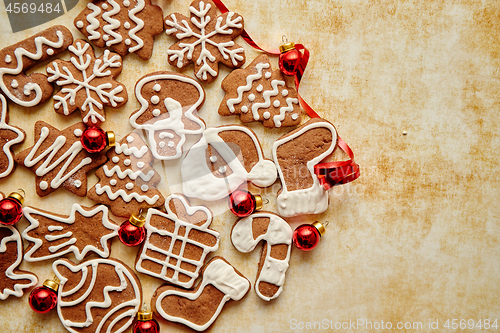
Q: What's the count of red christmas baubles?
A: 8